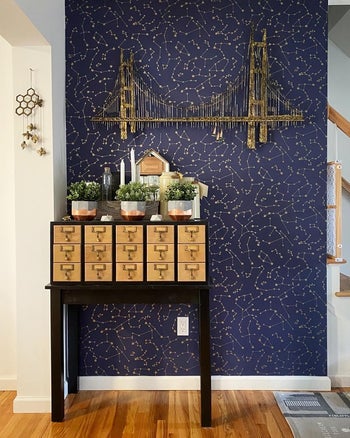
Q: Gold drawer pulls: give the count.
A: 15